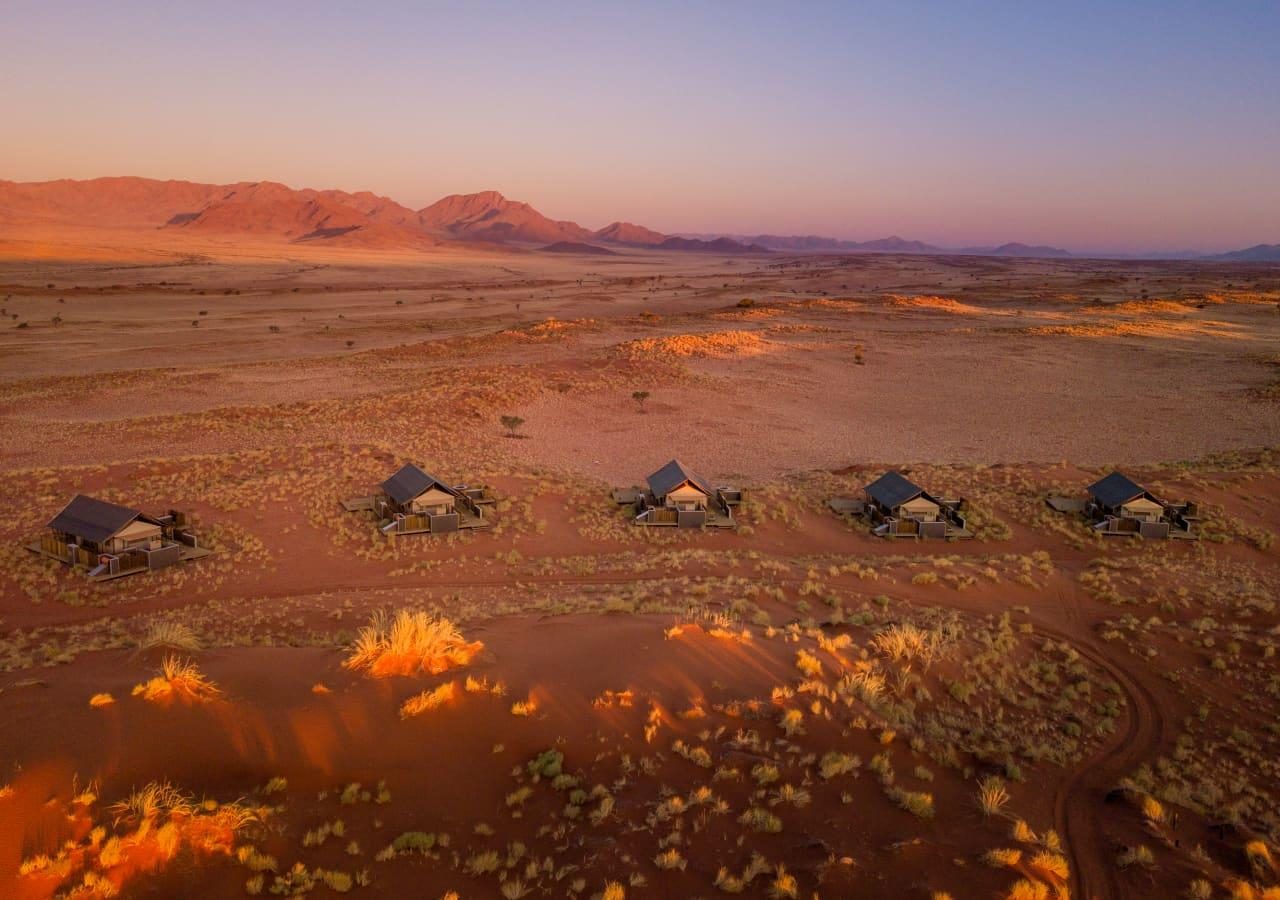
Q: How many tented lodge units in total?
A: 5